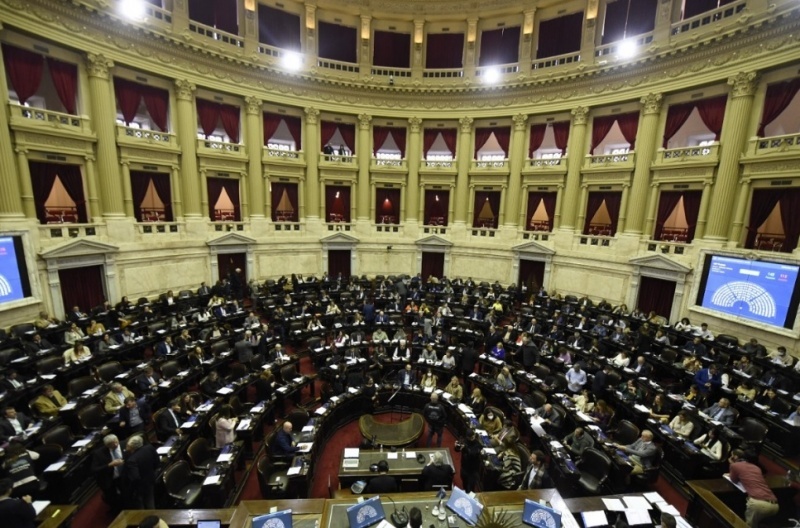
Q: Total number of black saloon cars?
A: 0